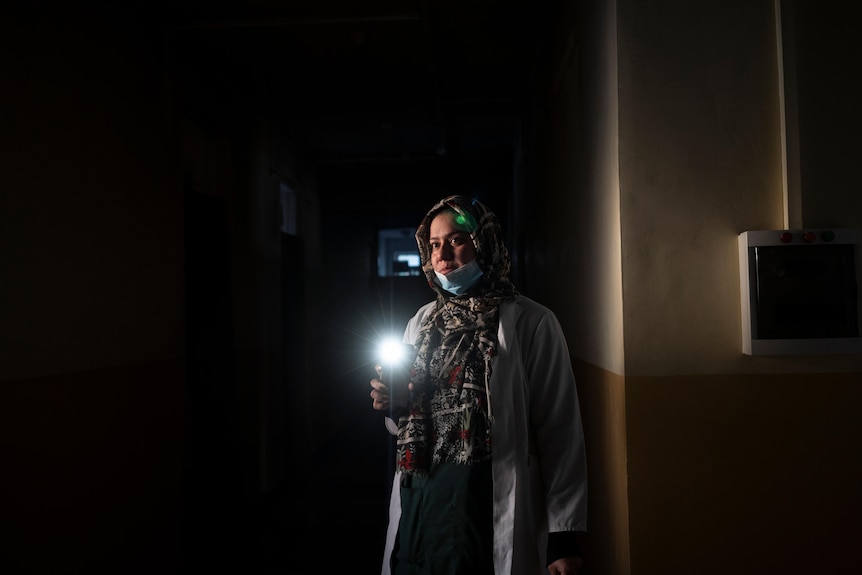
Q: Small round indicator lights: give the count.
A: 3